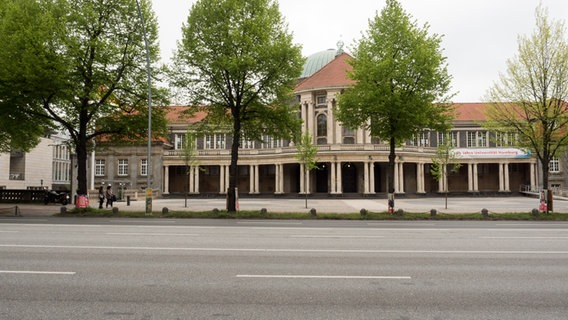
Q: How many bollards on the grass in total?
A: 11